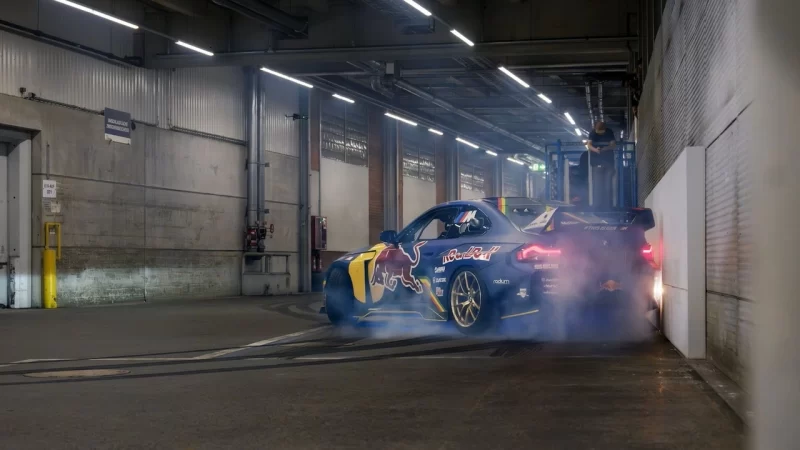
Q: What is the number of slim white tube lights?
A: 15